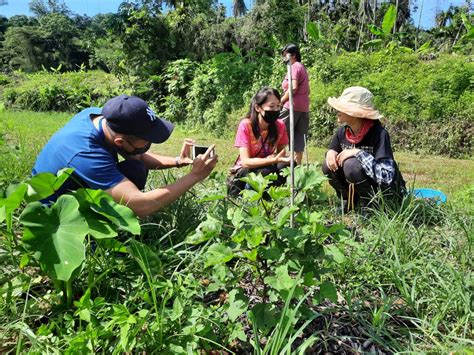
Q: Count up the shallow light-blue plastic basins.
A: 1